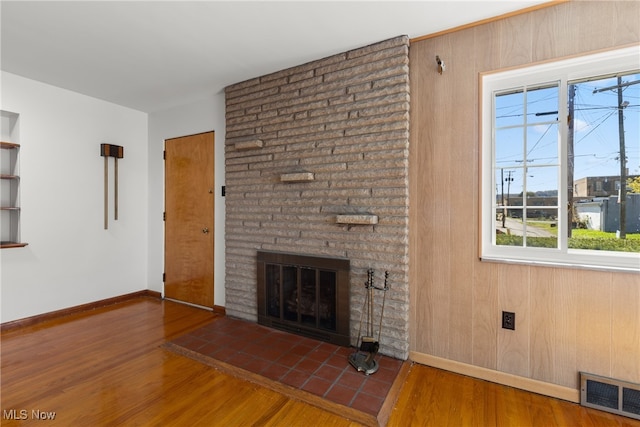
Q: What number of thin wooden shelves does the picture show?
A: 4